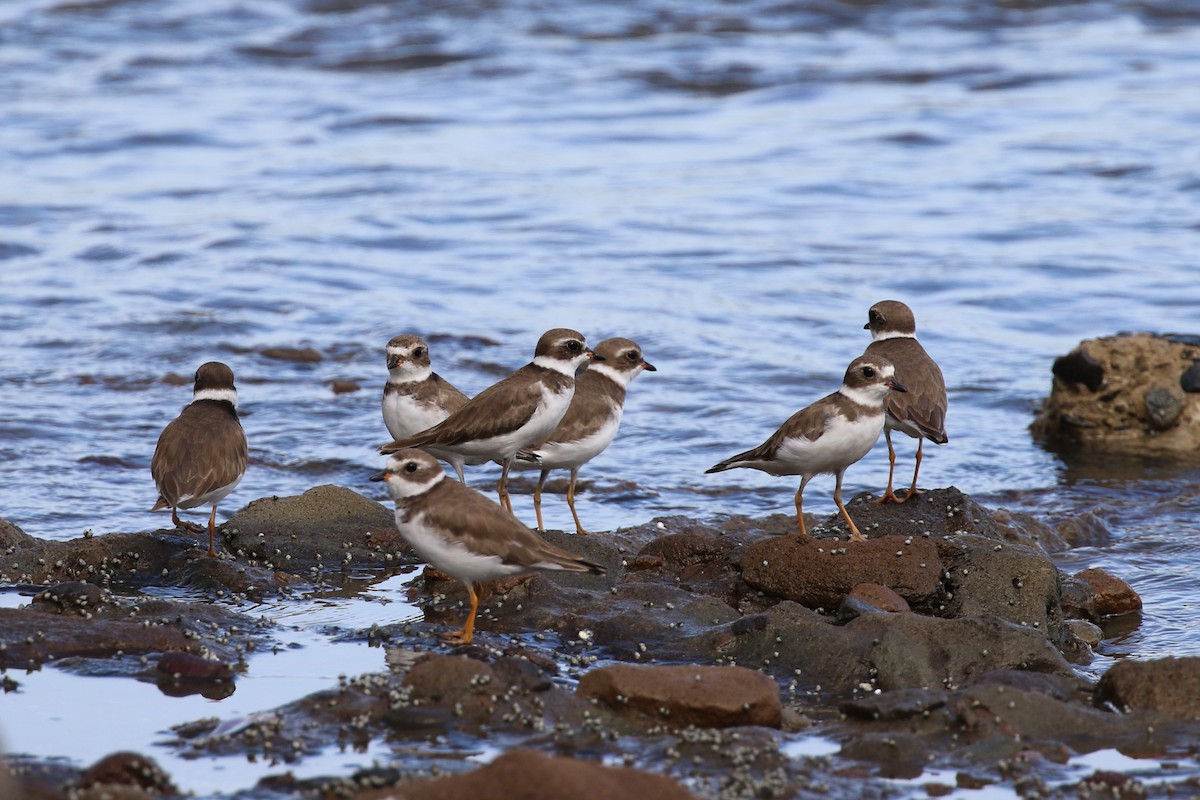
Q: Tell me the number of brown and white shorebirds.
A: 7